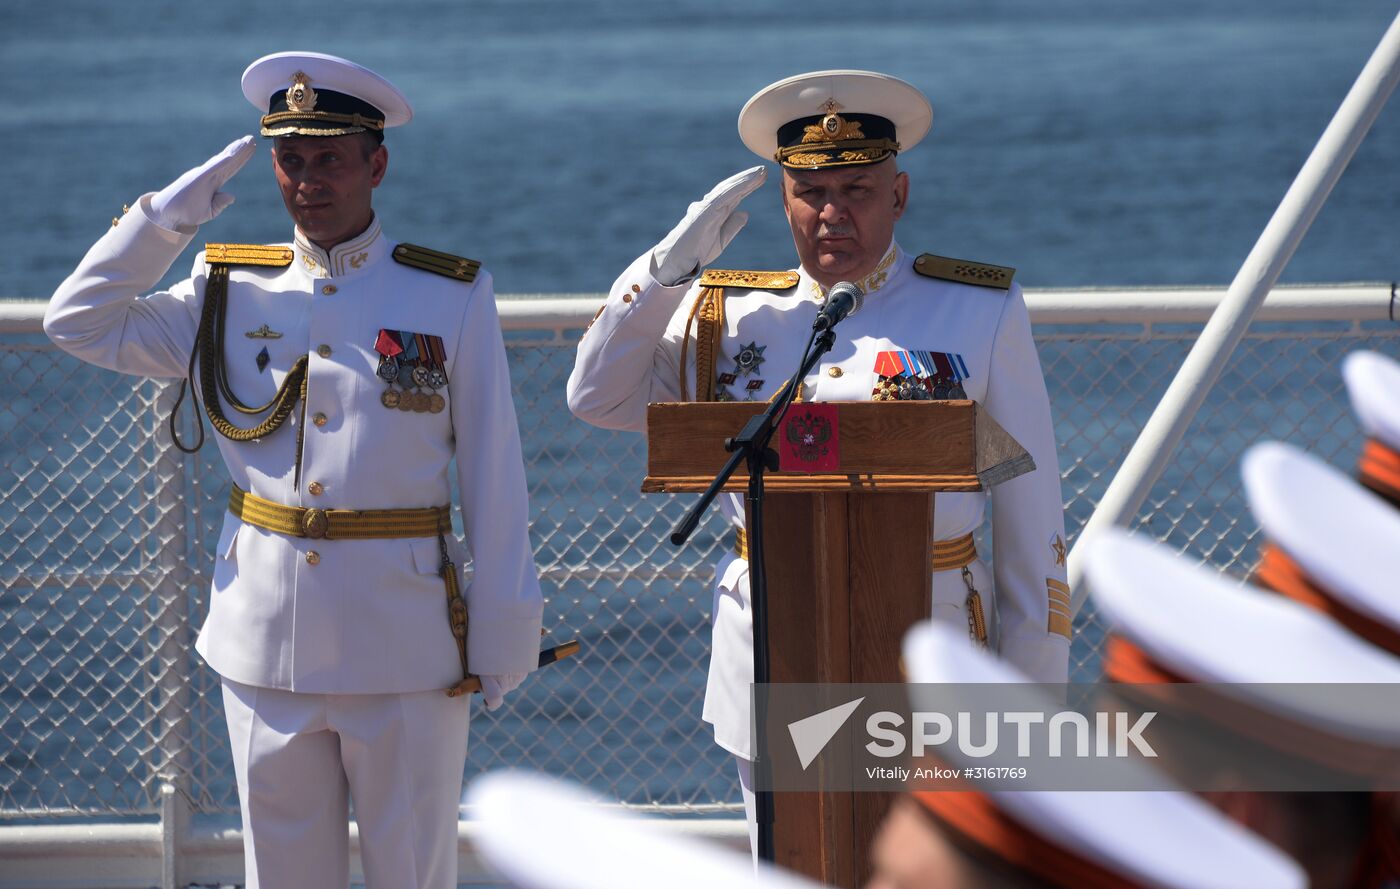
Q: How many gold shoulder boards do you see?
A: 2